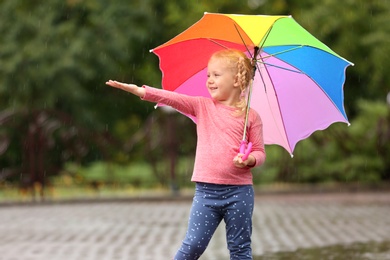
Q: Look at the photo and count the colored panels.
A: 8